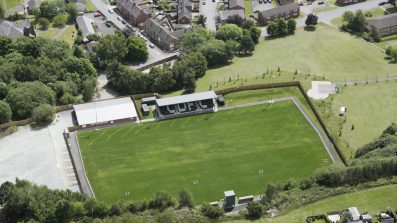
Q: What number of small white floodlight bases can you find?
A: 4